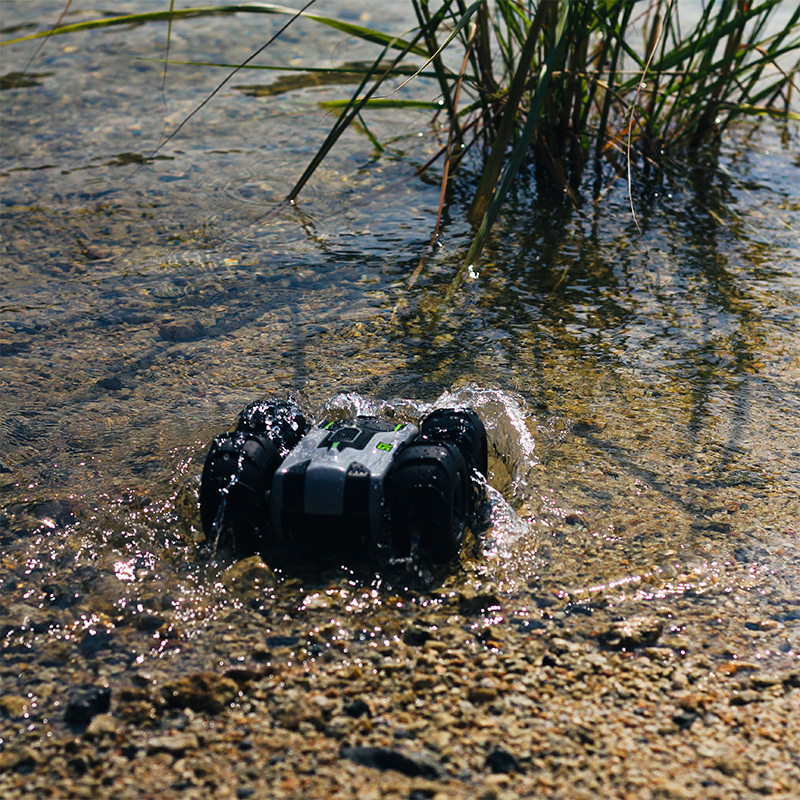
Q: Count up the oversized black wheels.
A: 4